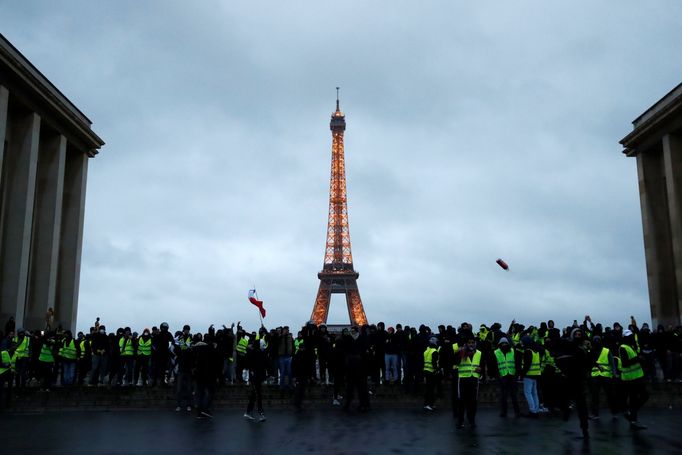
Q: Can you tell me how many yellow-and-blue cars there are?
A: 0